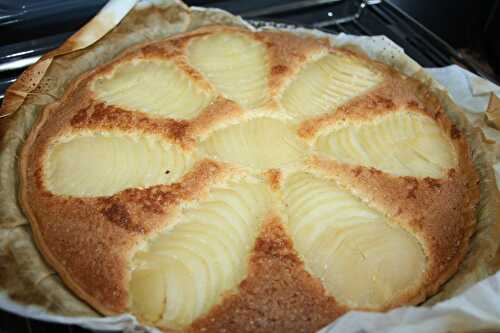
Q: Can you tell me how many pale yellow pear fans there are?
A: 8